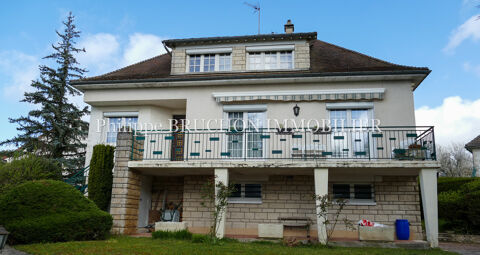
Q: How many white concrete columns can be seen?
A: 3